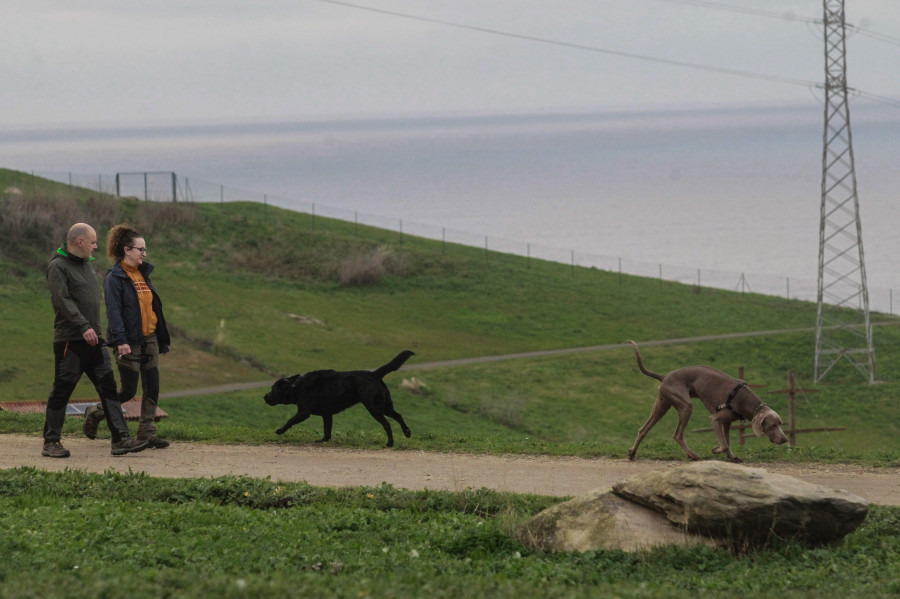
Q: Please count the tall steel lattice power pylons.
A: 1